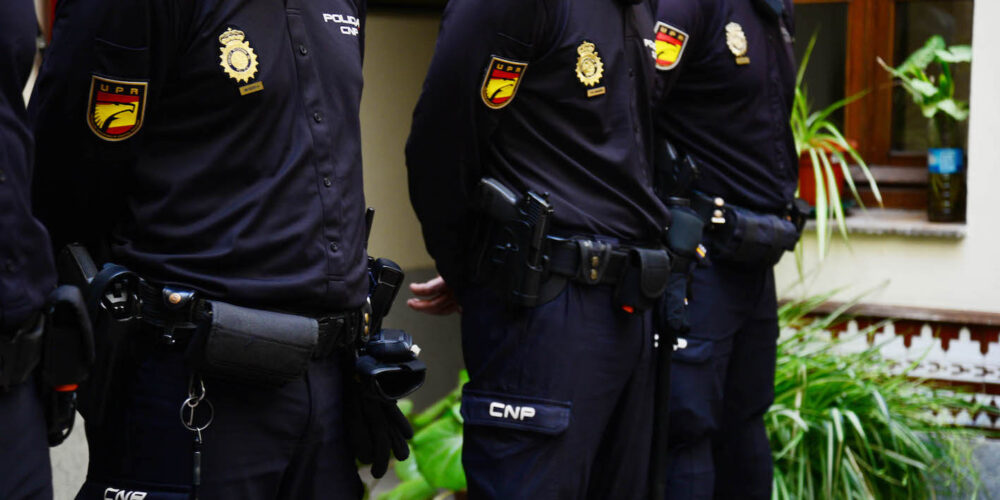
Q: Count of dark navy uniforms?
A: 4